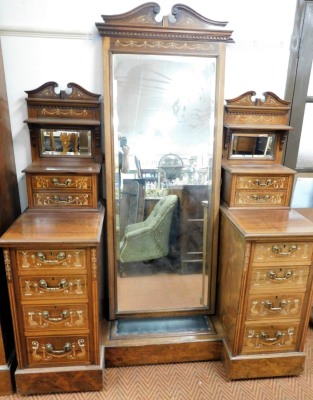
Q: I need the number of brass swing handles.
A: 12